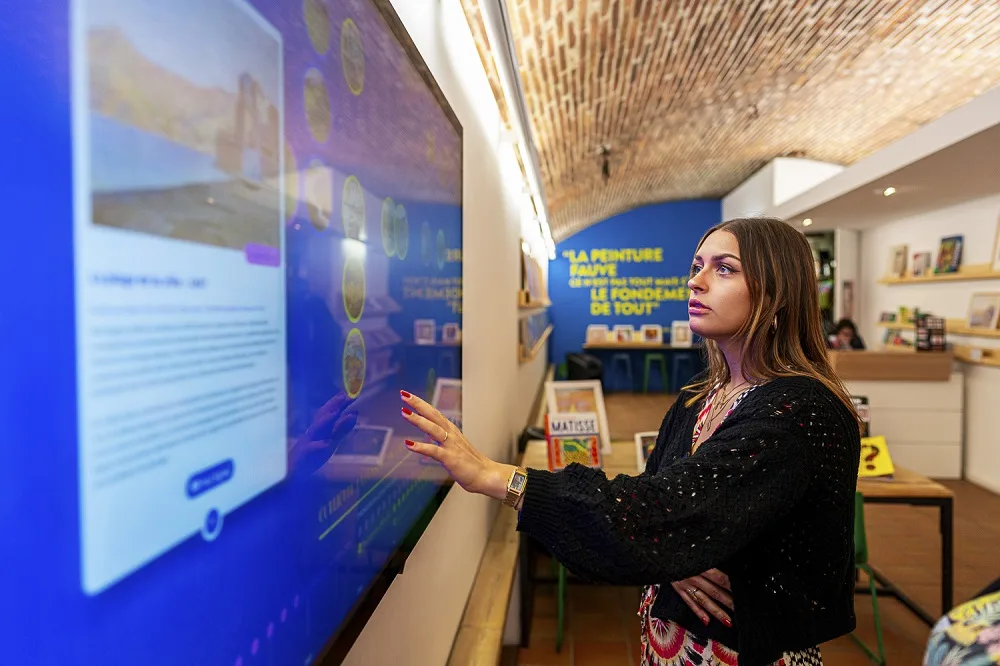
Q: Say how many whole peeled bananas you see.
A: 0